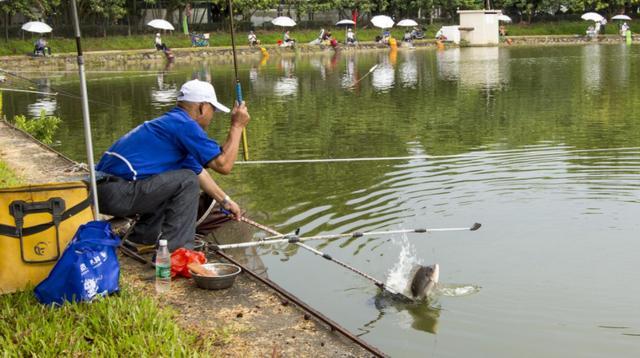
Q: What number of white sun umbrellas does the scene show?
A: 9